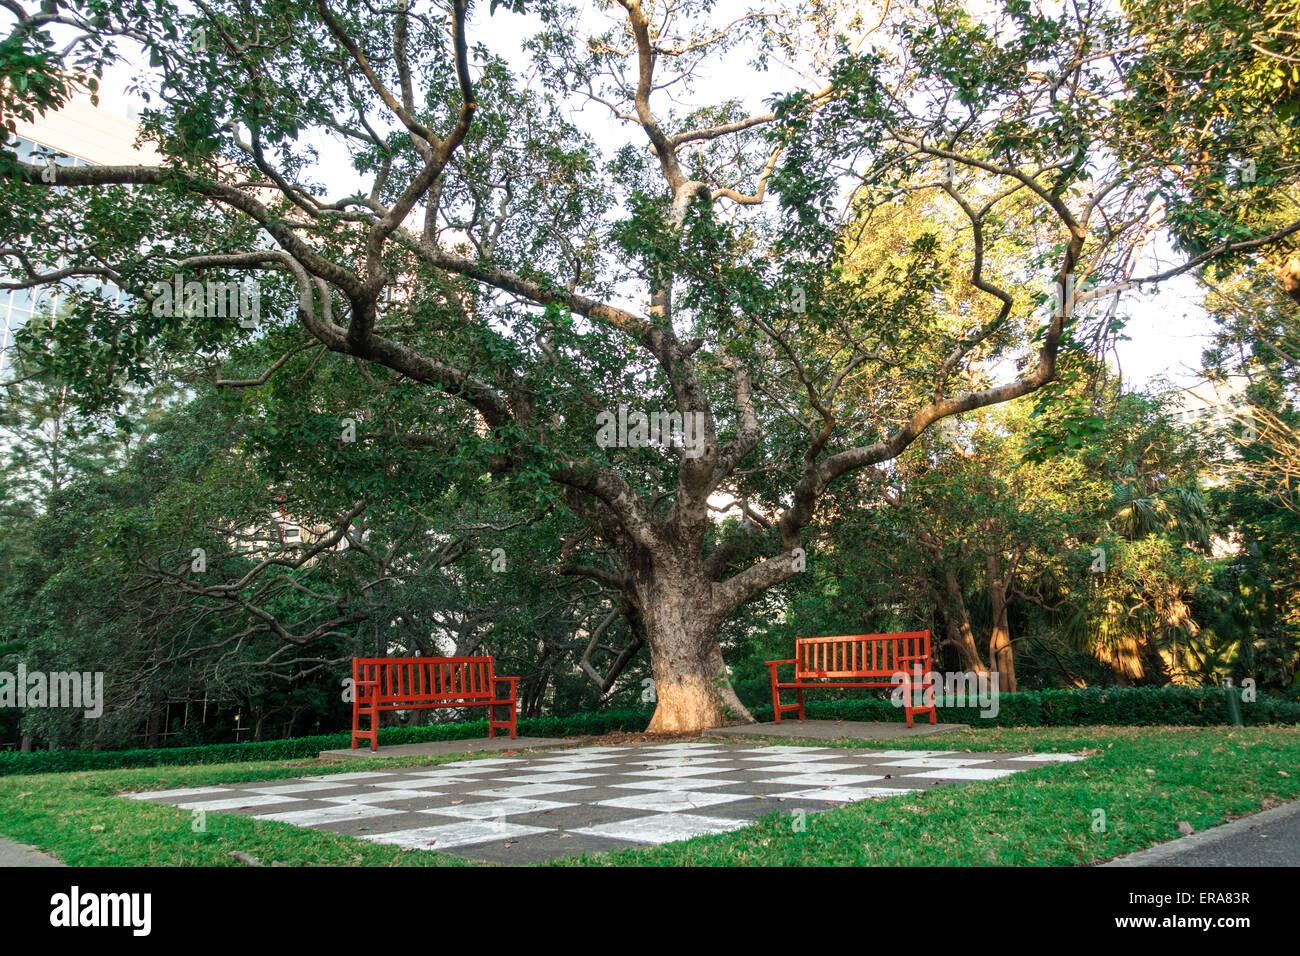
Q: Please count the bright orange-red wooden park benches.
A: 2